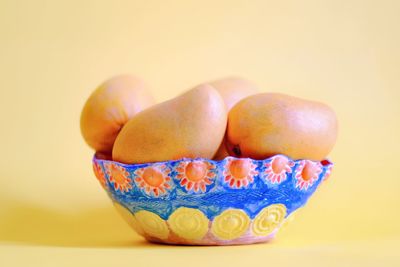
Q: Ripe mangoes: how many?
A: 4